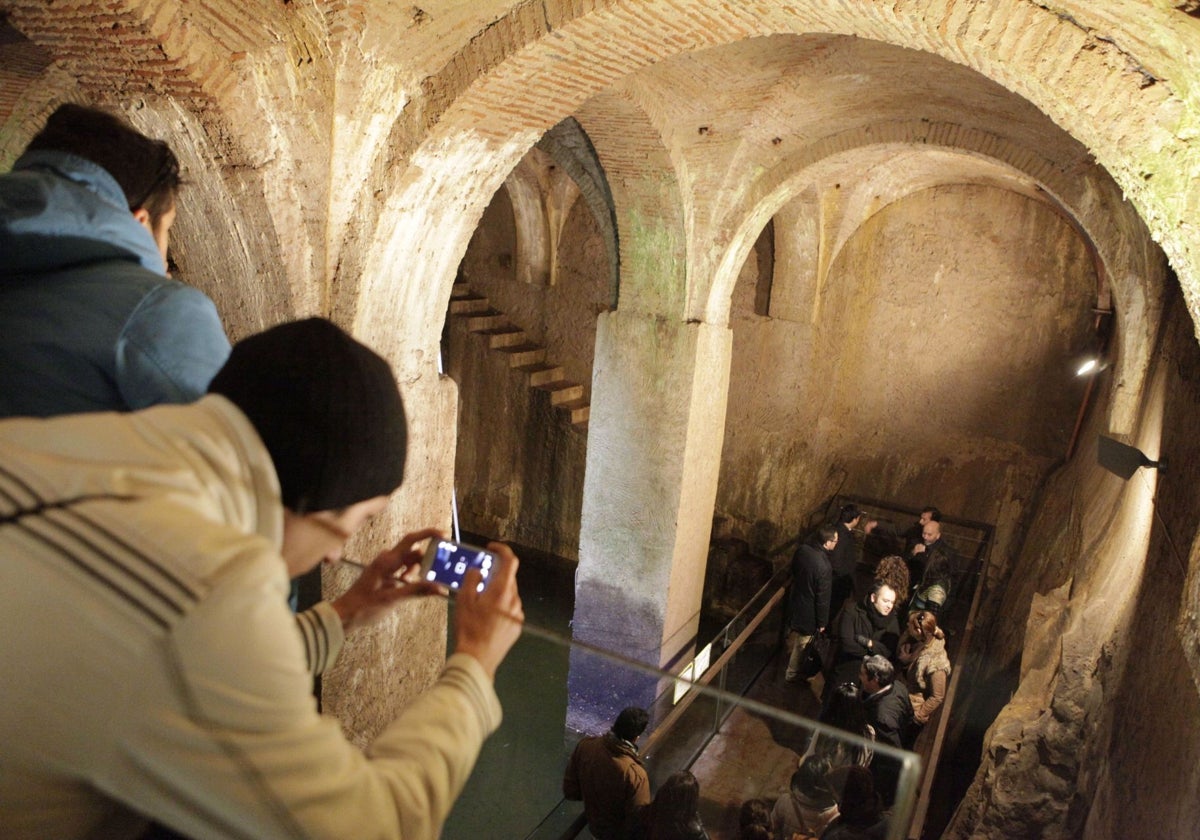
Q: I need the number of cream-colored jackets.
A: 1